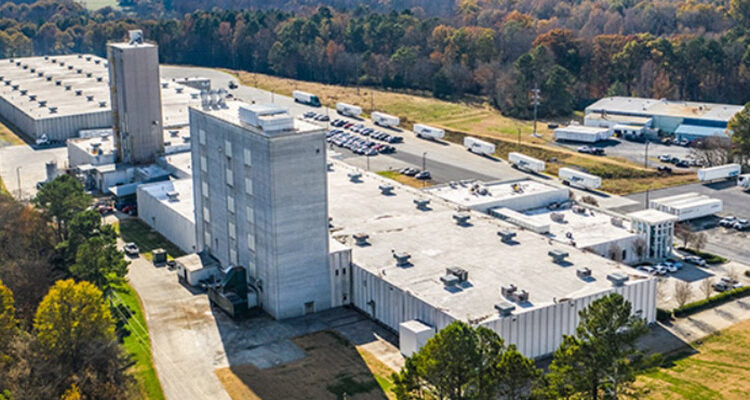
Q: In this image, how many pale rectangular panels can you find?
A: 15